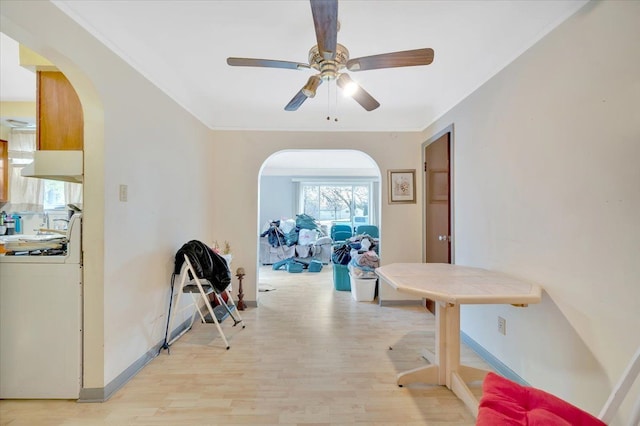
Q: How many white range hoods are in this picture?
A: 1